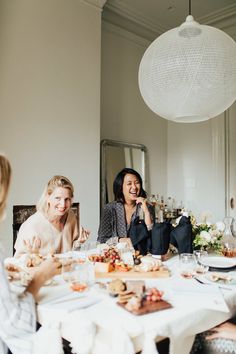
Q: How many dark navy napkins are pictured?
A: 3